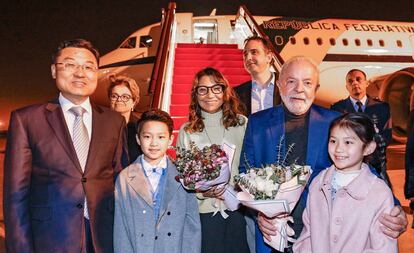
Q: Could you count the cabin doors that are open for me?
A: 1